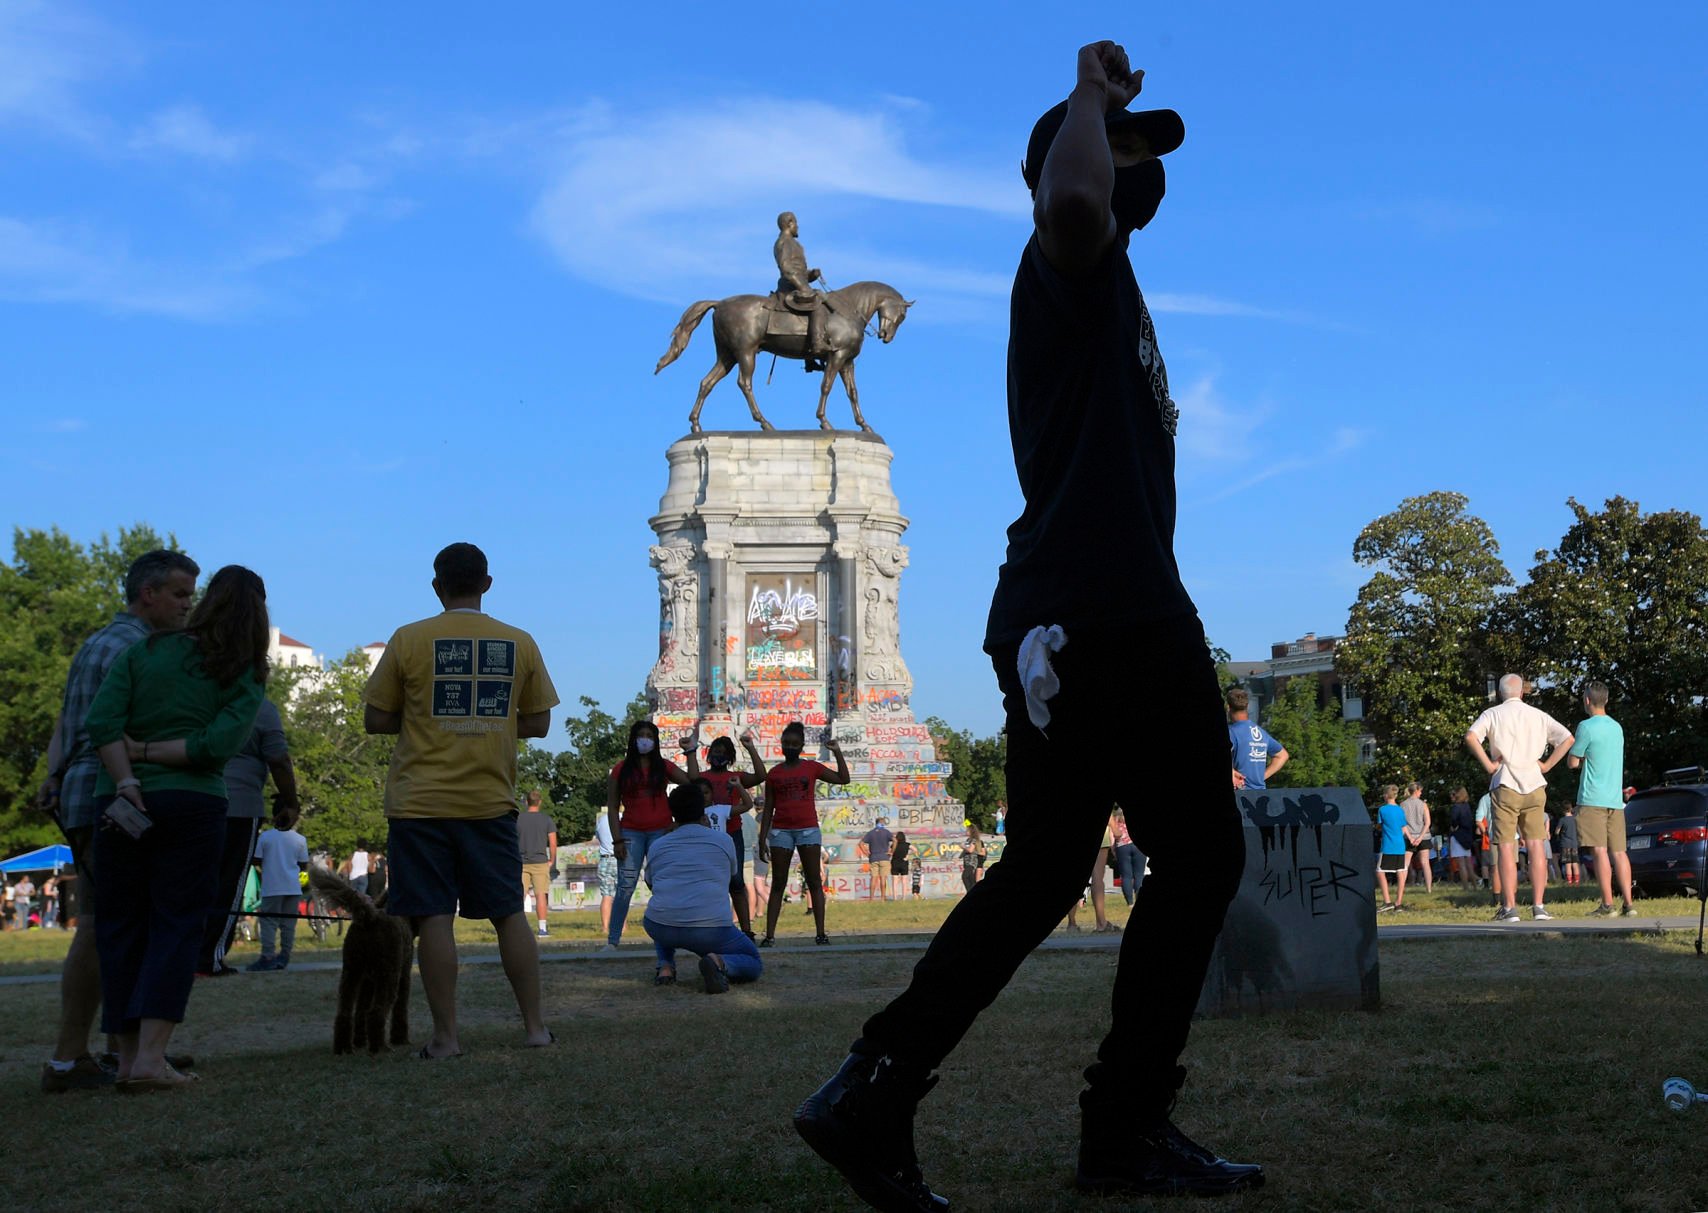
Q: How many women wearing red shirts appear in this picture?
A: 3